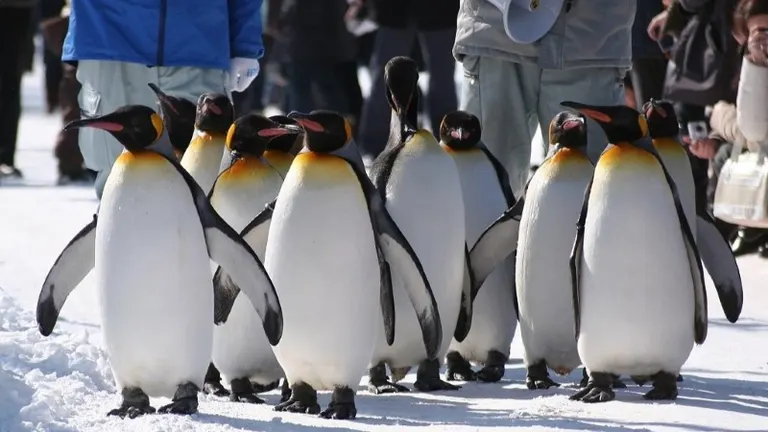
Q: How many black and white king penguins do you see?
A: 11